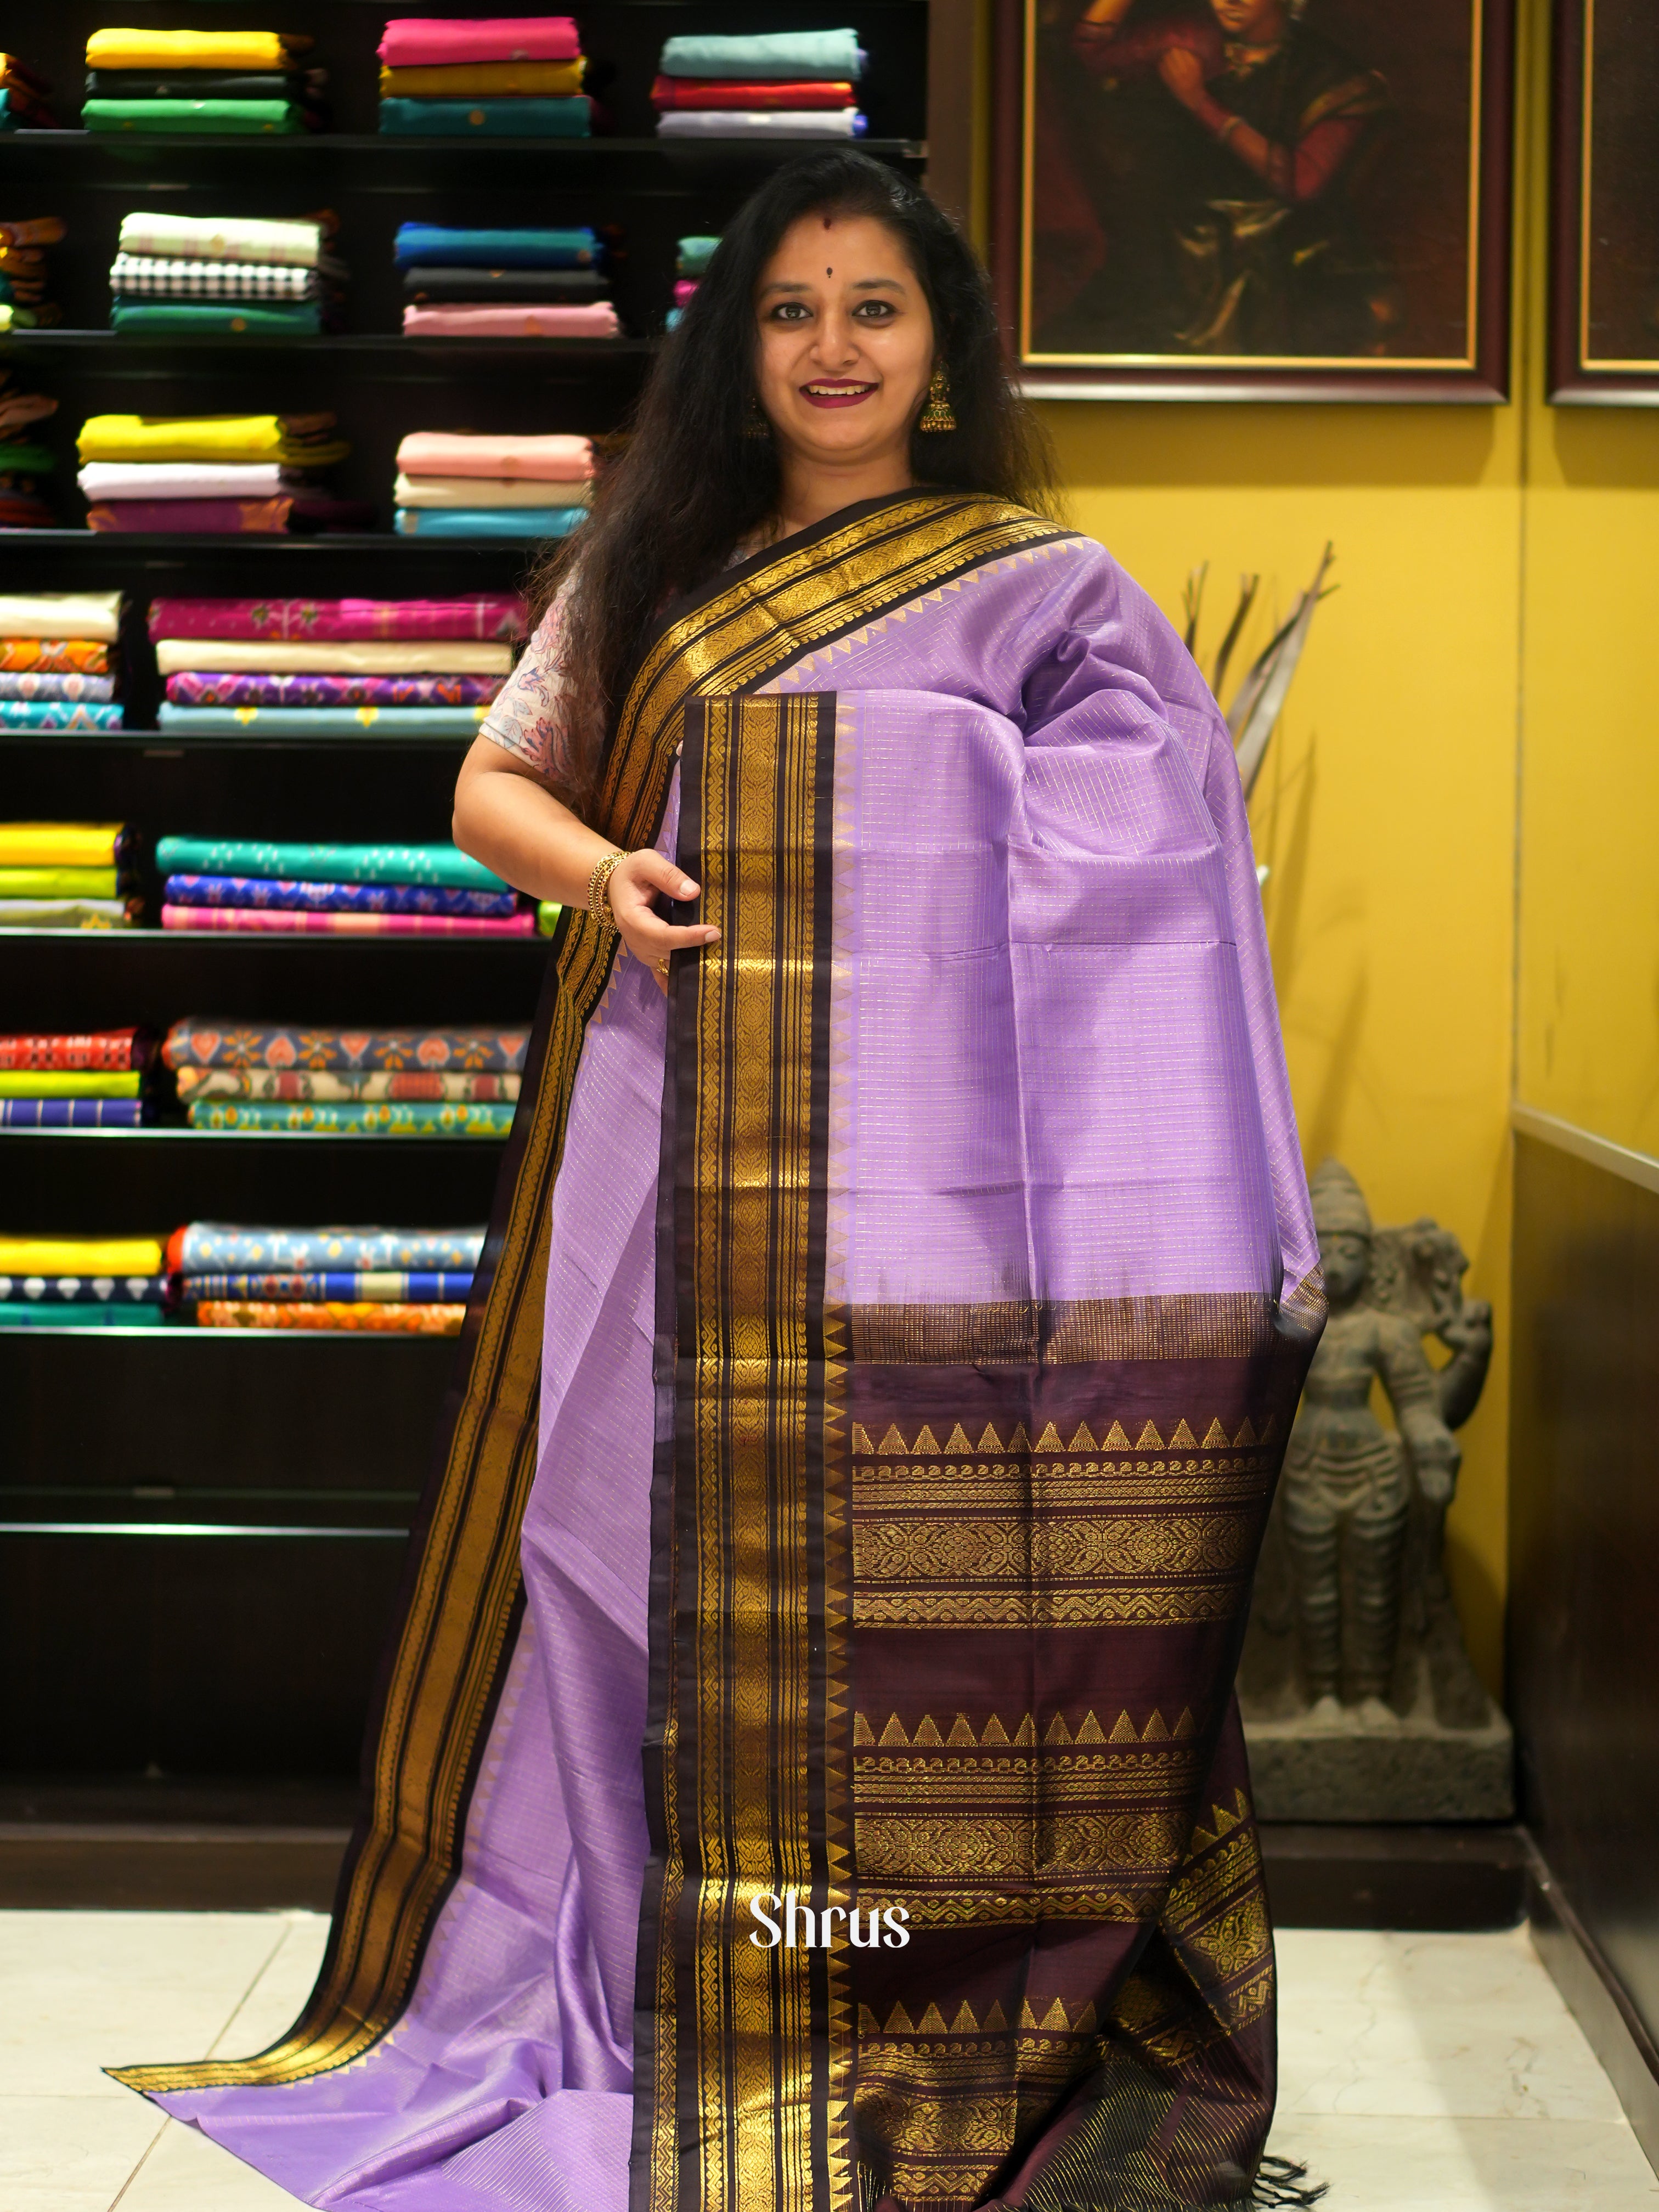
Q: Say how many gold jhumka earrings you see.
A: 2